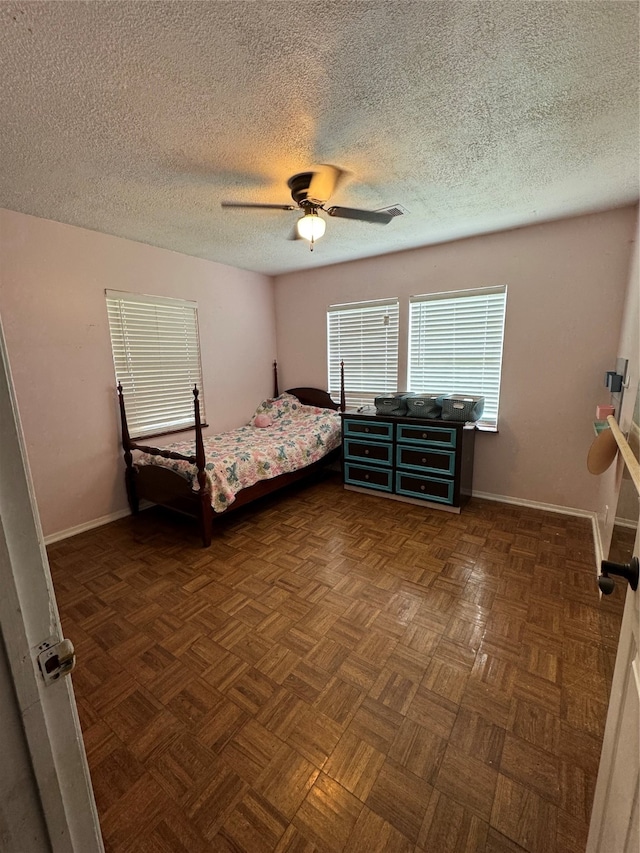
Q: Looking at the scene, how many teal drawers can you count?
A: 6